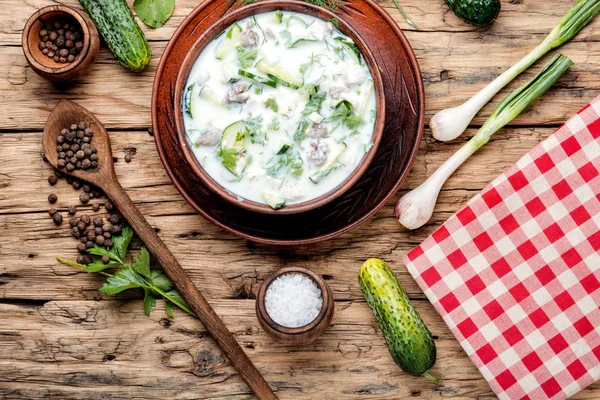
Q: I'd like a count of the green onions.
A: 2